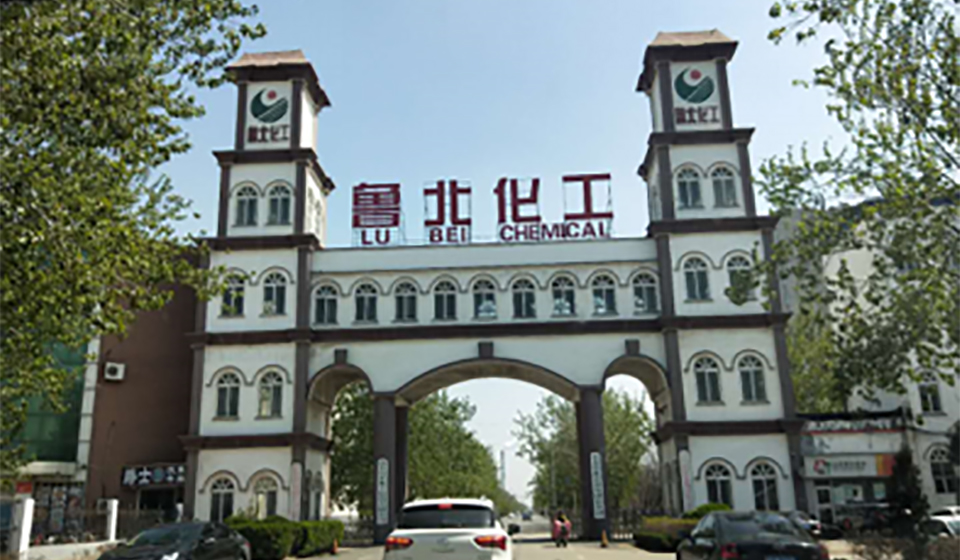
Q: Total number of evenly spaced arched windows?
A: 9